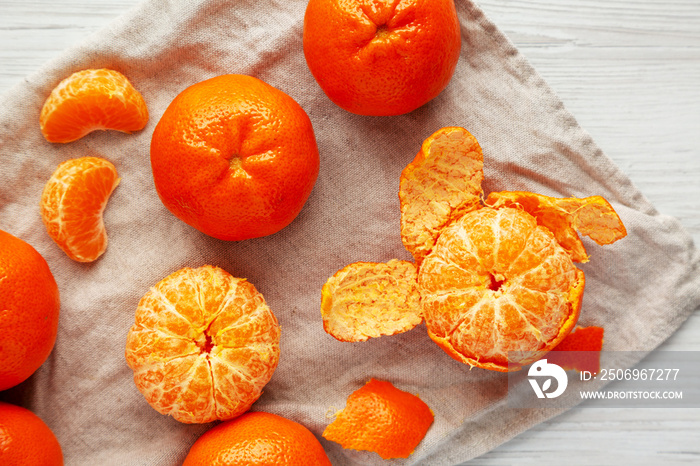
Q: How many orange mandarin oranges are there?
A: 7